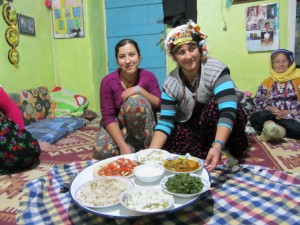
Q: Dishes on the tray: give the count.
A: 7